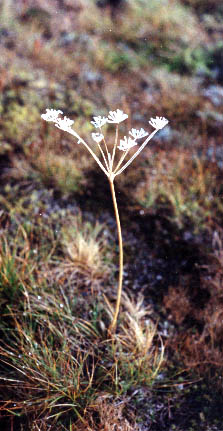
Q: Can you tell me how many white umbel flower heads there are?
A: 8